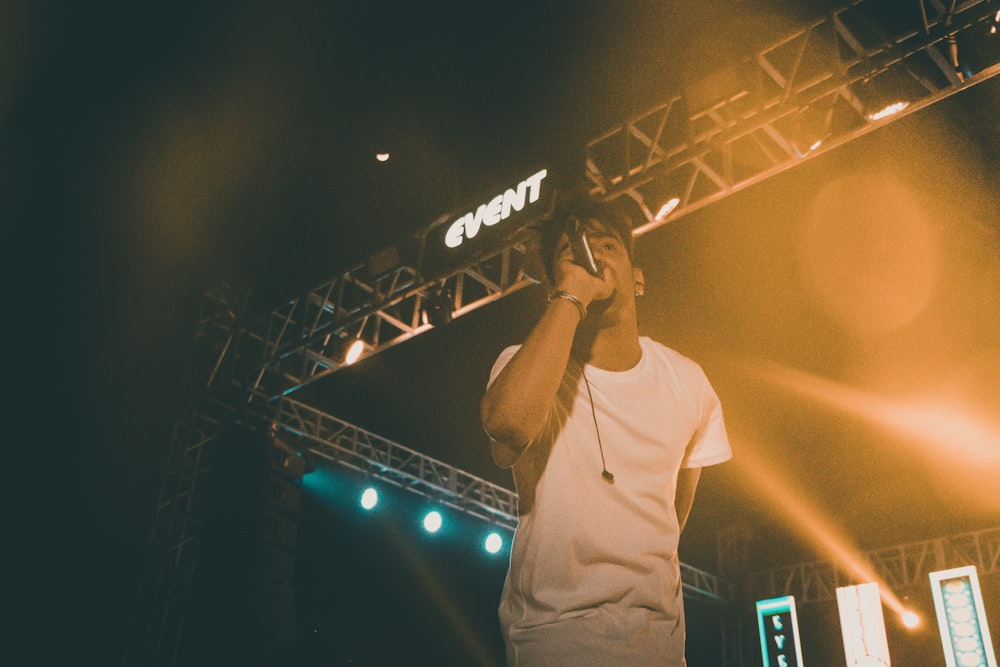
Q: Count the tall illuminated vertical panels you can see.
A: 3